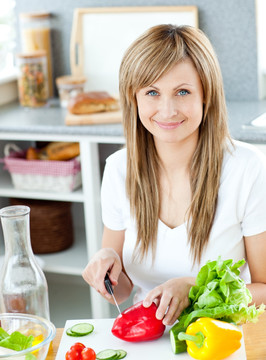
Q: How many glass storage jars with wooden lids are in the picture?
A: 3